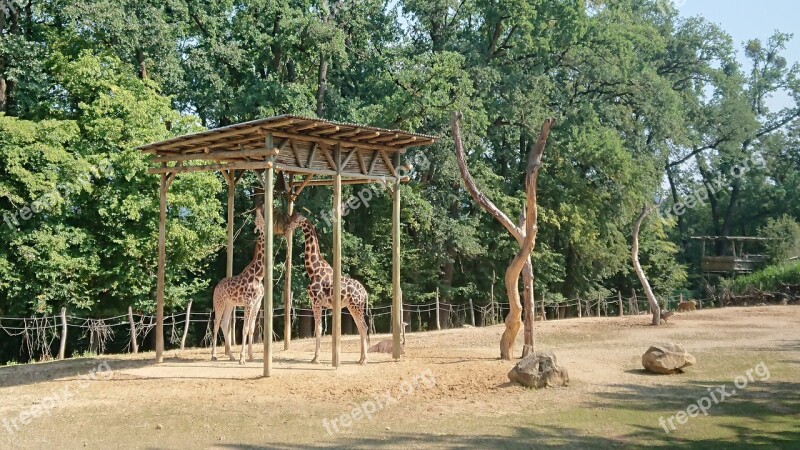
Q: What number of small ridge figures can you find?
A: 0